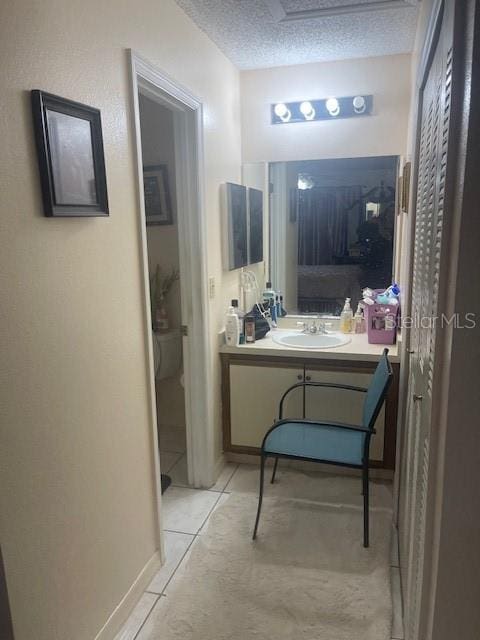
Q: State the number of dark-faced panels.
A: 2